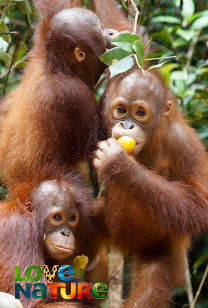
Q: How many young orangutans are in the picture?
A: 3